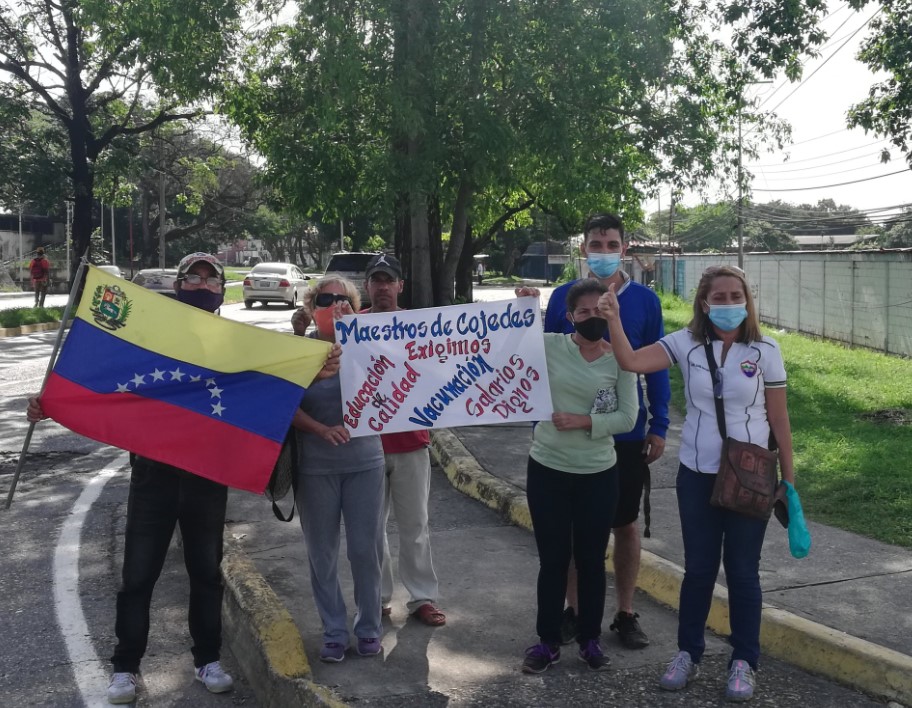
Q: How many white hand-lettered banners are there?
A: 1